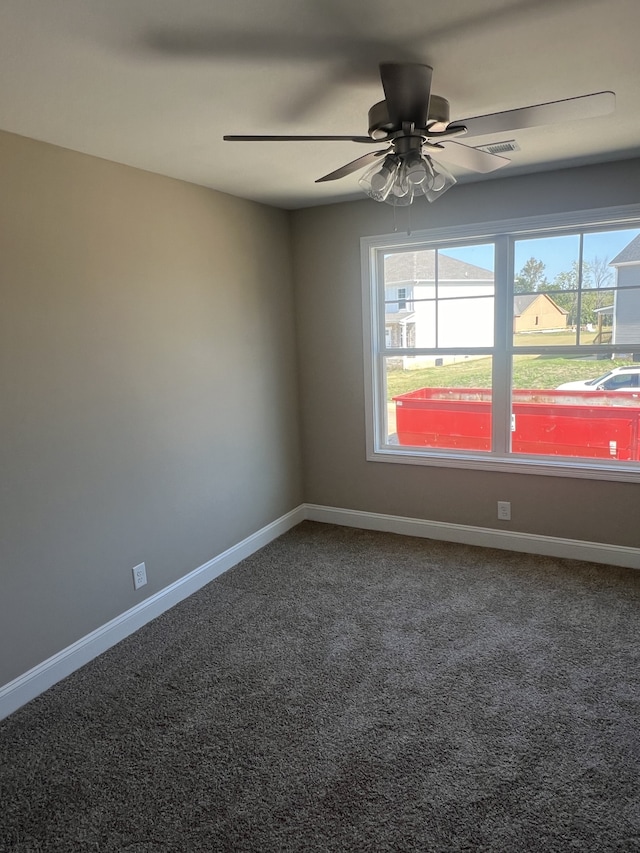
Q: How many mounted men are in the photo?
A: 0